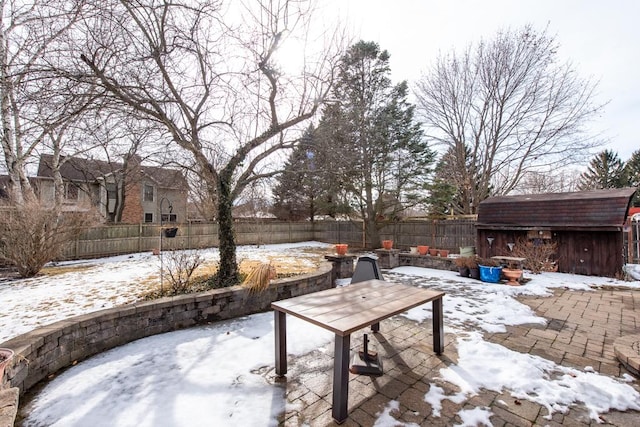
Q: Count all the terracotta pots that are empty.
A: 5